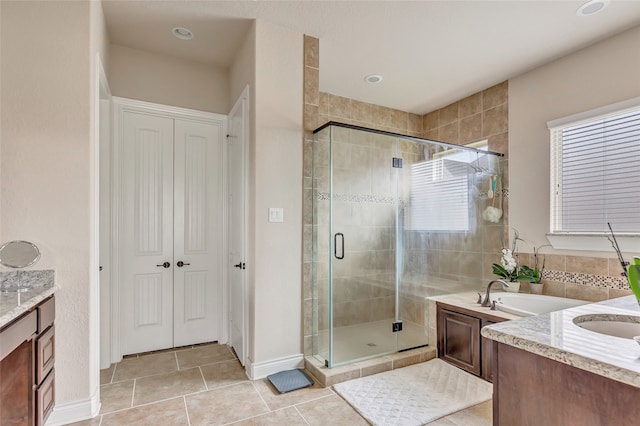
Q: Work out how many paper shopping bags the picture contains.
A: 0